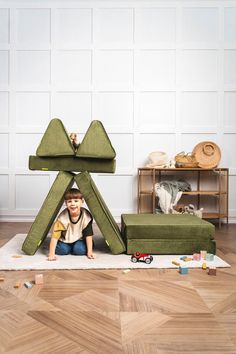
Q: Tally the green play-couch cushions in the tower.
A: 5